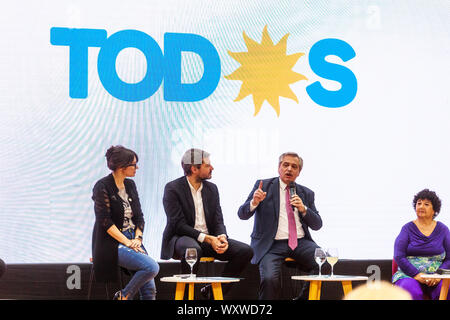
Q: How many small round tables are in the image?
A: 3